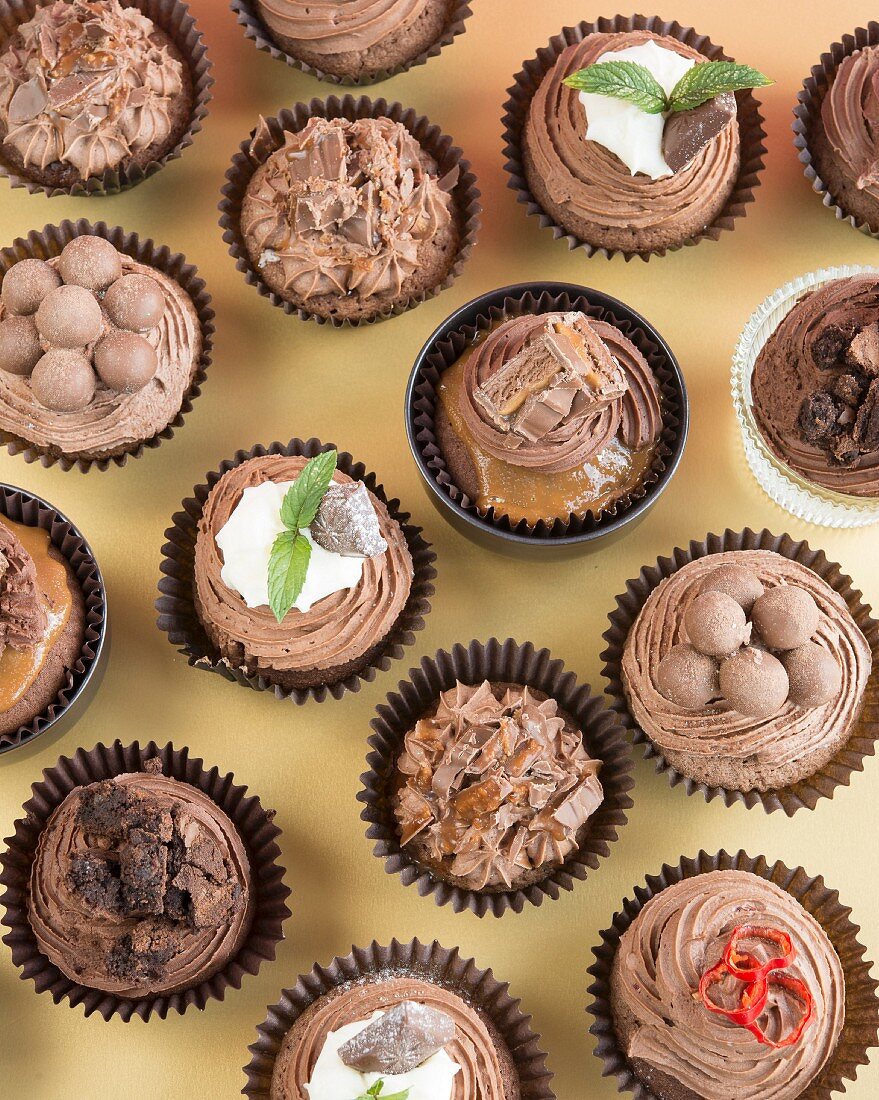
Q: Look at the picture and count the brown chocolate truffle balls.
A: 13